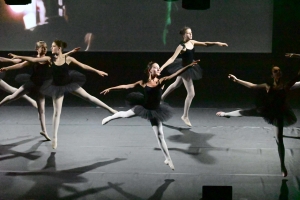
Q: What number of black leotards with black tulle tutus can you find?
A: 5